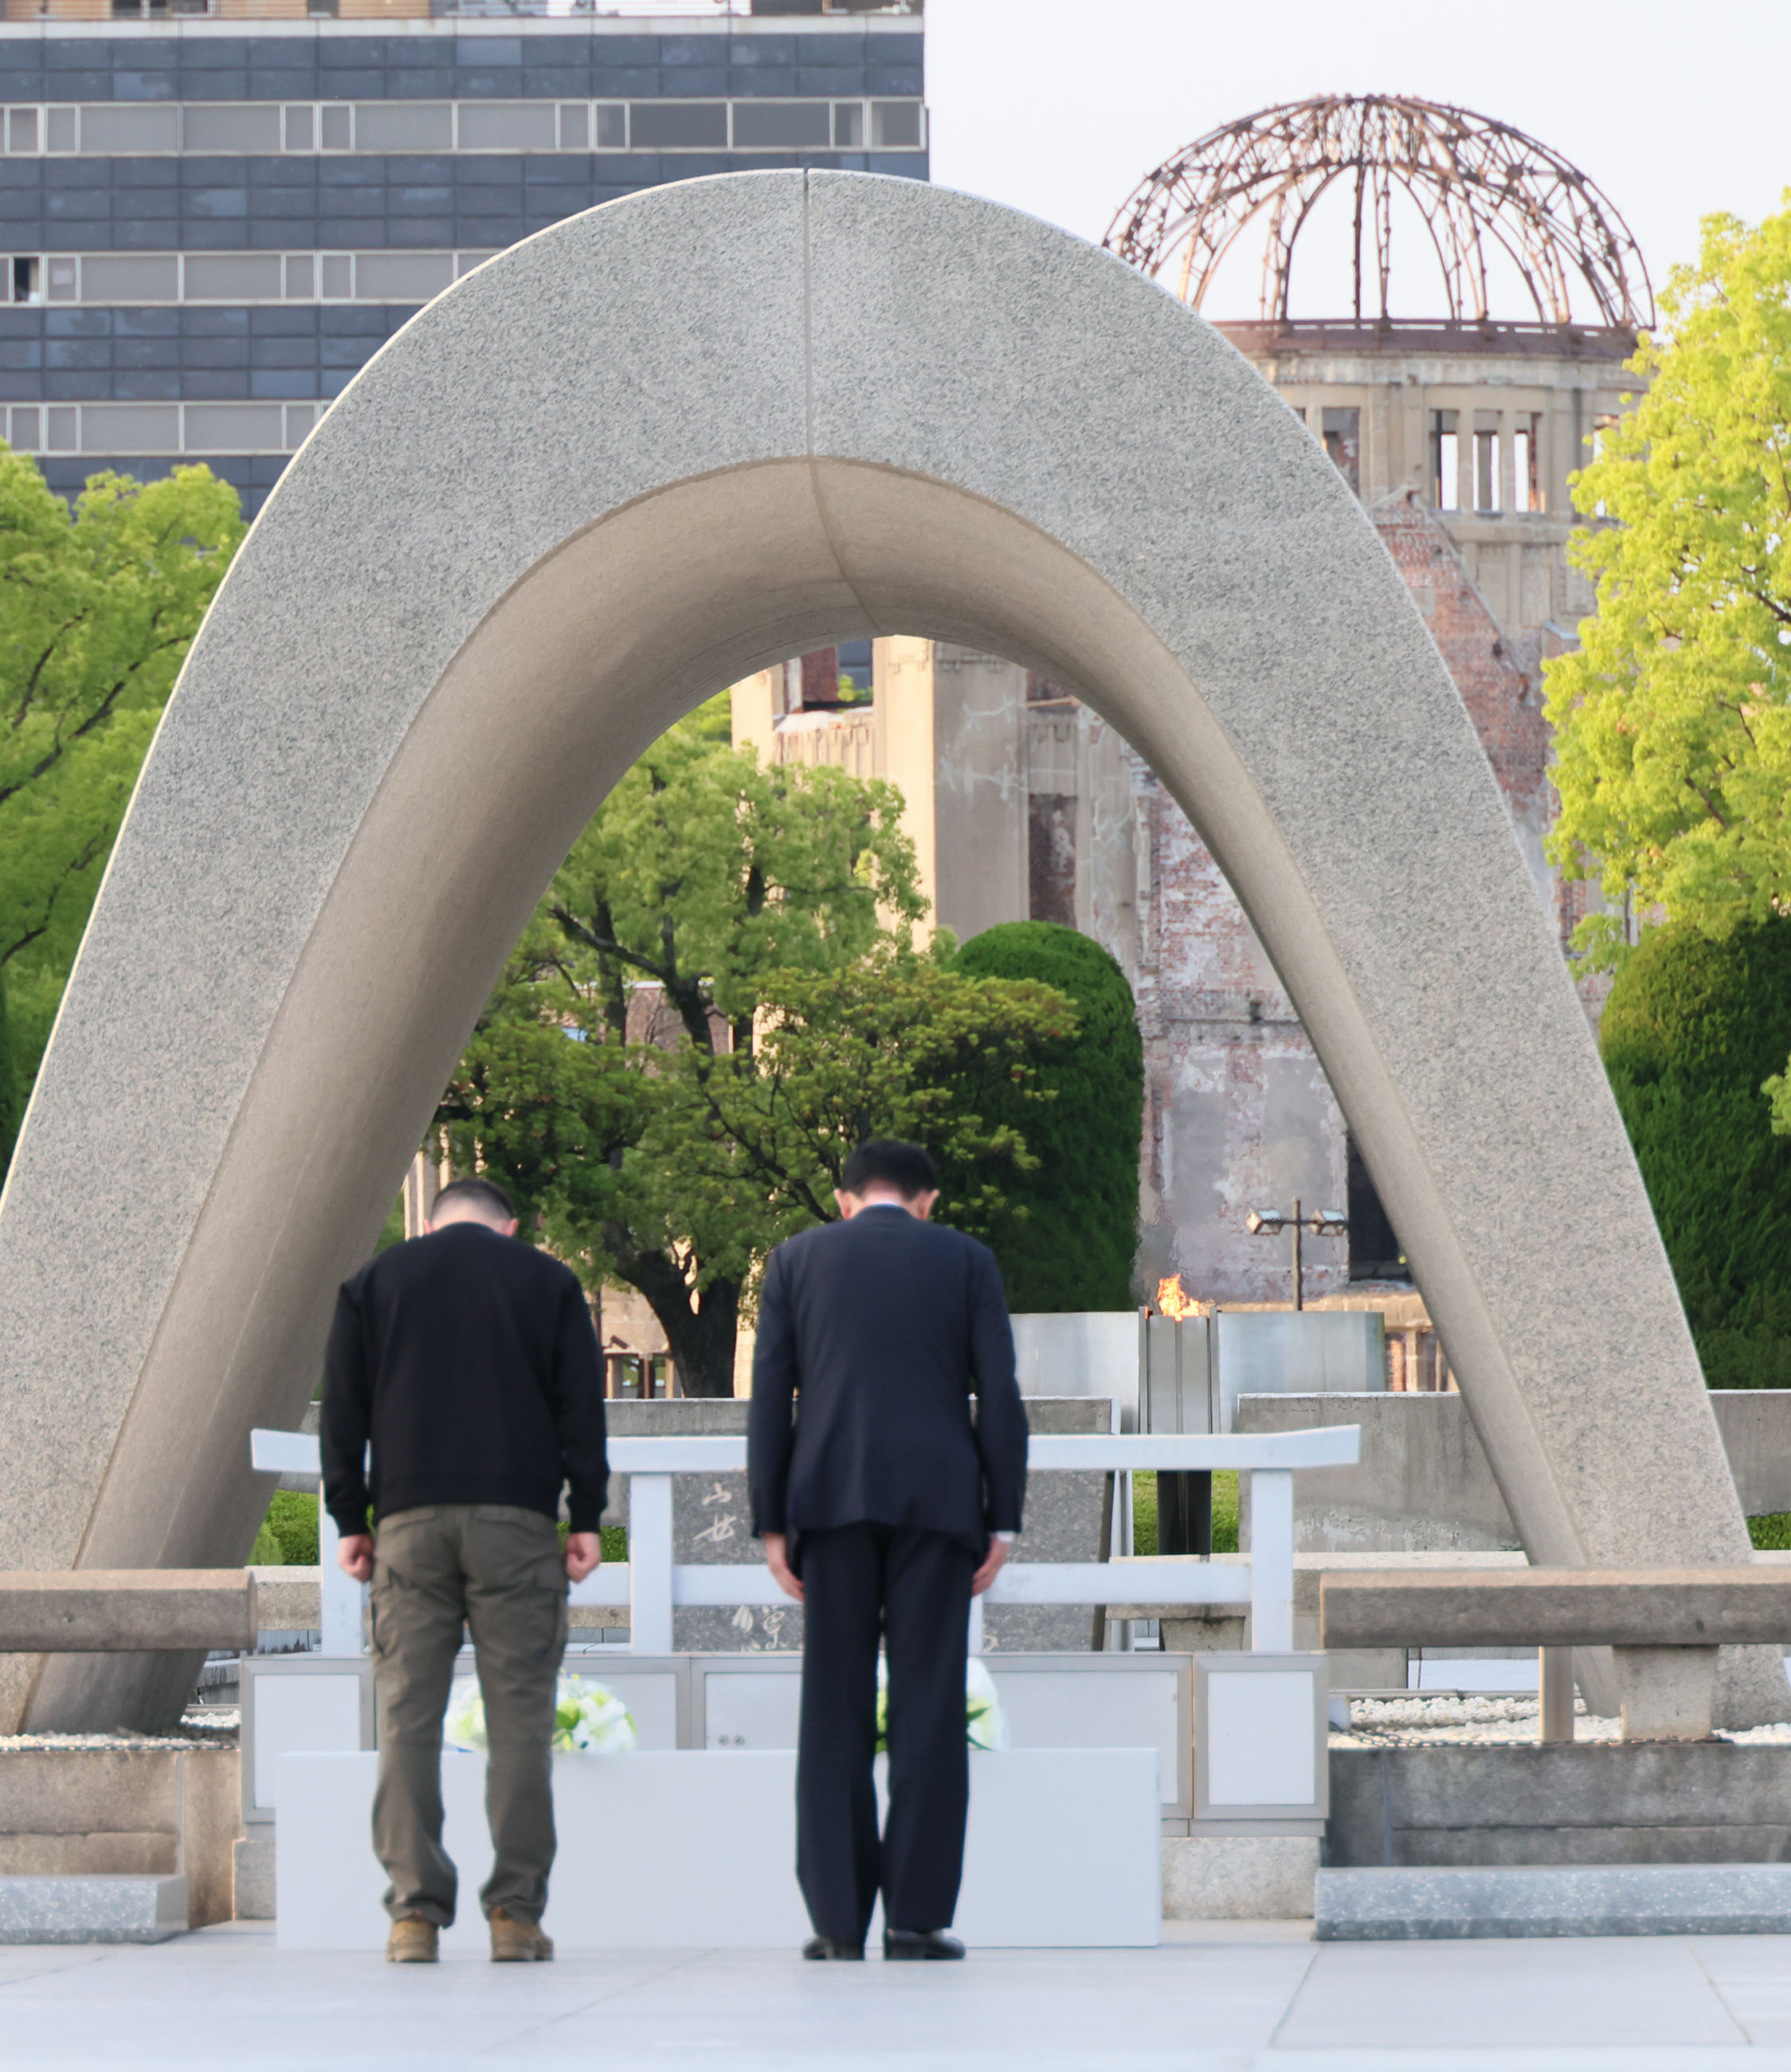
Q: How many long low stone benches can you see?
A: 2